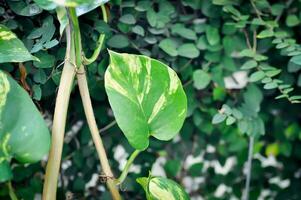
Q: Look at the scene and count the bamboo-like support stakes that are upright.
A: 2